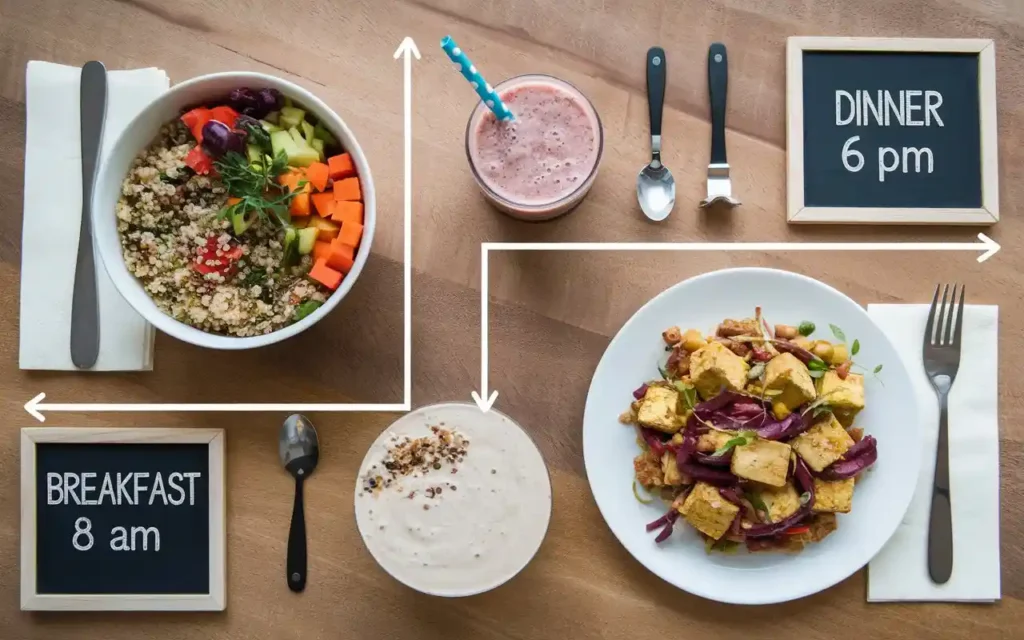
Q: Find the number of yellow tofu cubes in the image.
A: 9